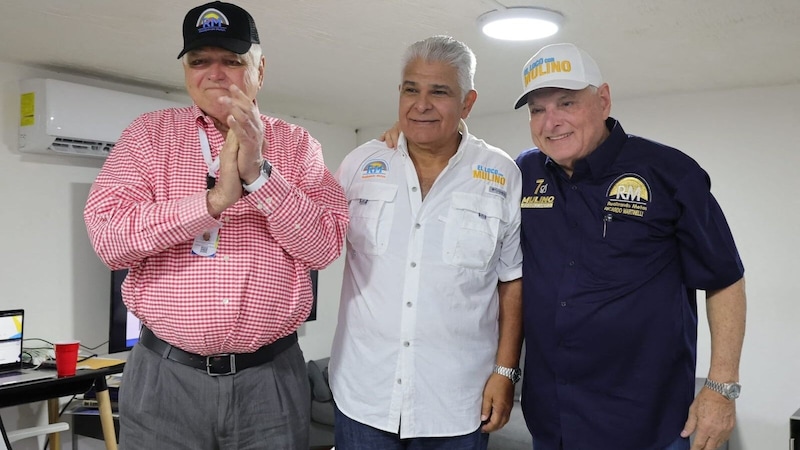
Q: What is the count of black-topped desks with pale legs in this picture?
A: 1